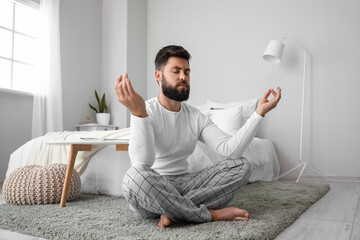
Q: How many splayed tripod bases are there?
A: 1